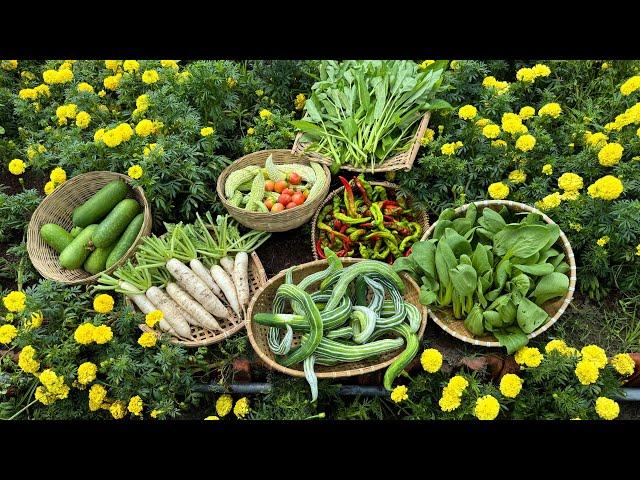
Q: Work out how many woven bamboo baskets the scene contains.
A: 7